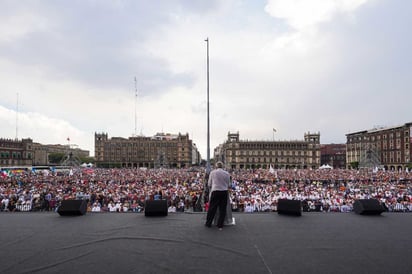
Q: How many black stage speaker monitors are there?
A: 4